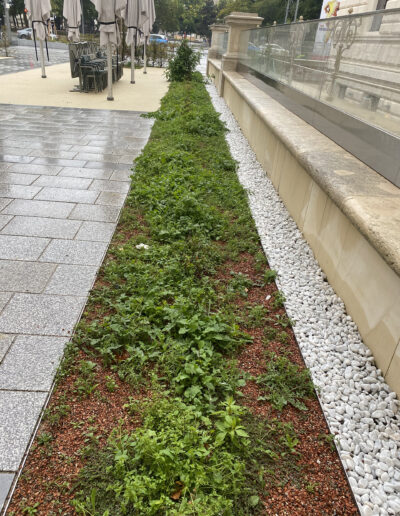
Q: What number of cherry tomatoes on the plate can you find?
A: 0